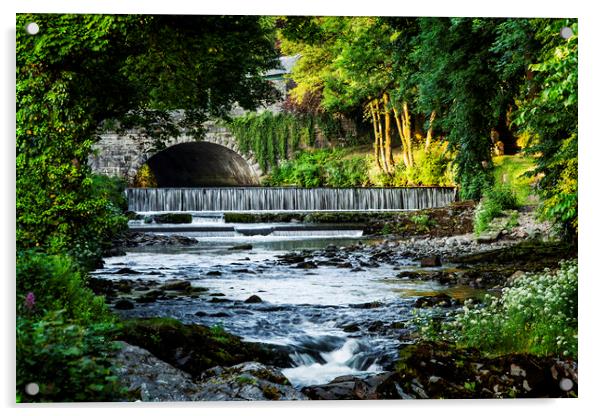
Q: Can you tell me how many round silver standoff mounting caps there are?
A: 4